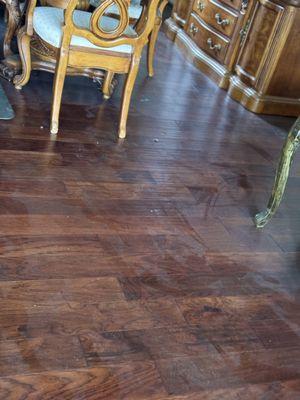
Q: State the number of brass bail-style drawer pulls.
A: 4